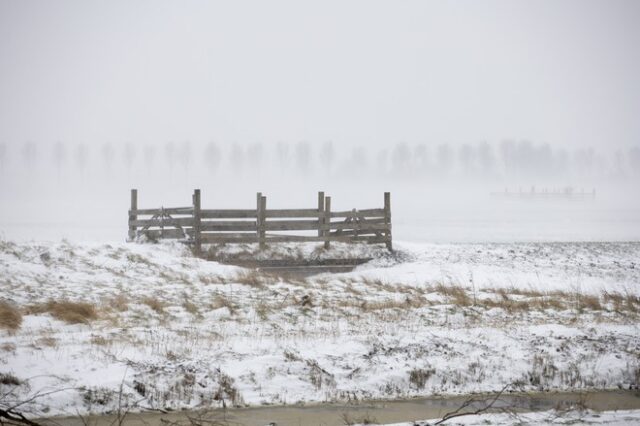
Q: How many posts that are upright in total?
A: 7